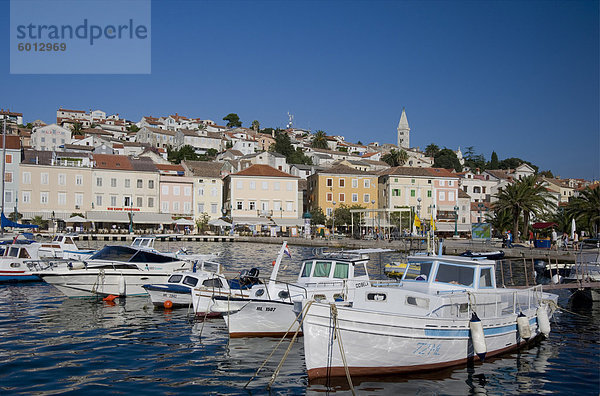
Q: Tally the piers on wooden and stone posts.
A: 1